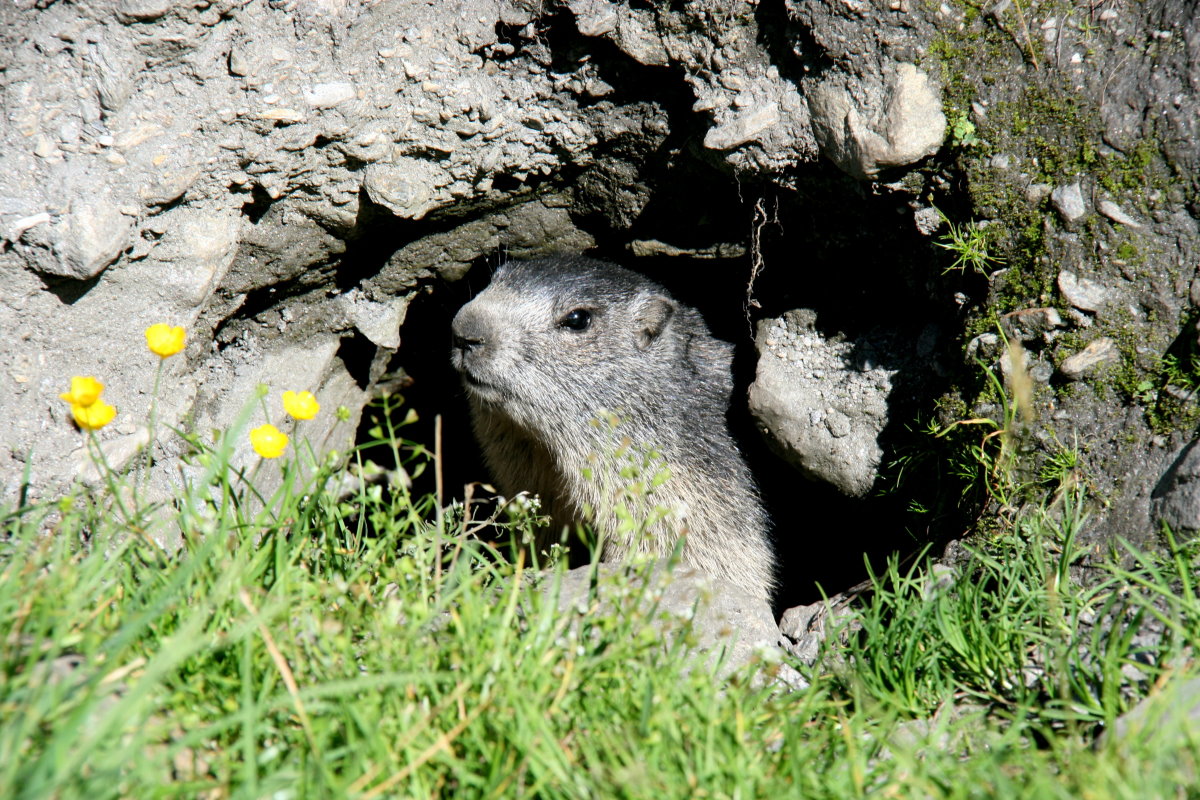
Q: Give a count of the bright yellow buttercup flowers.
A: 5